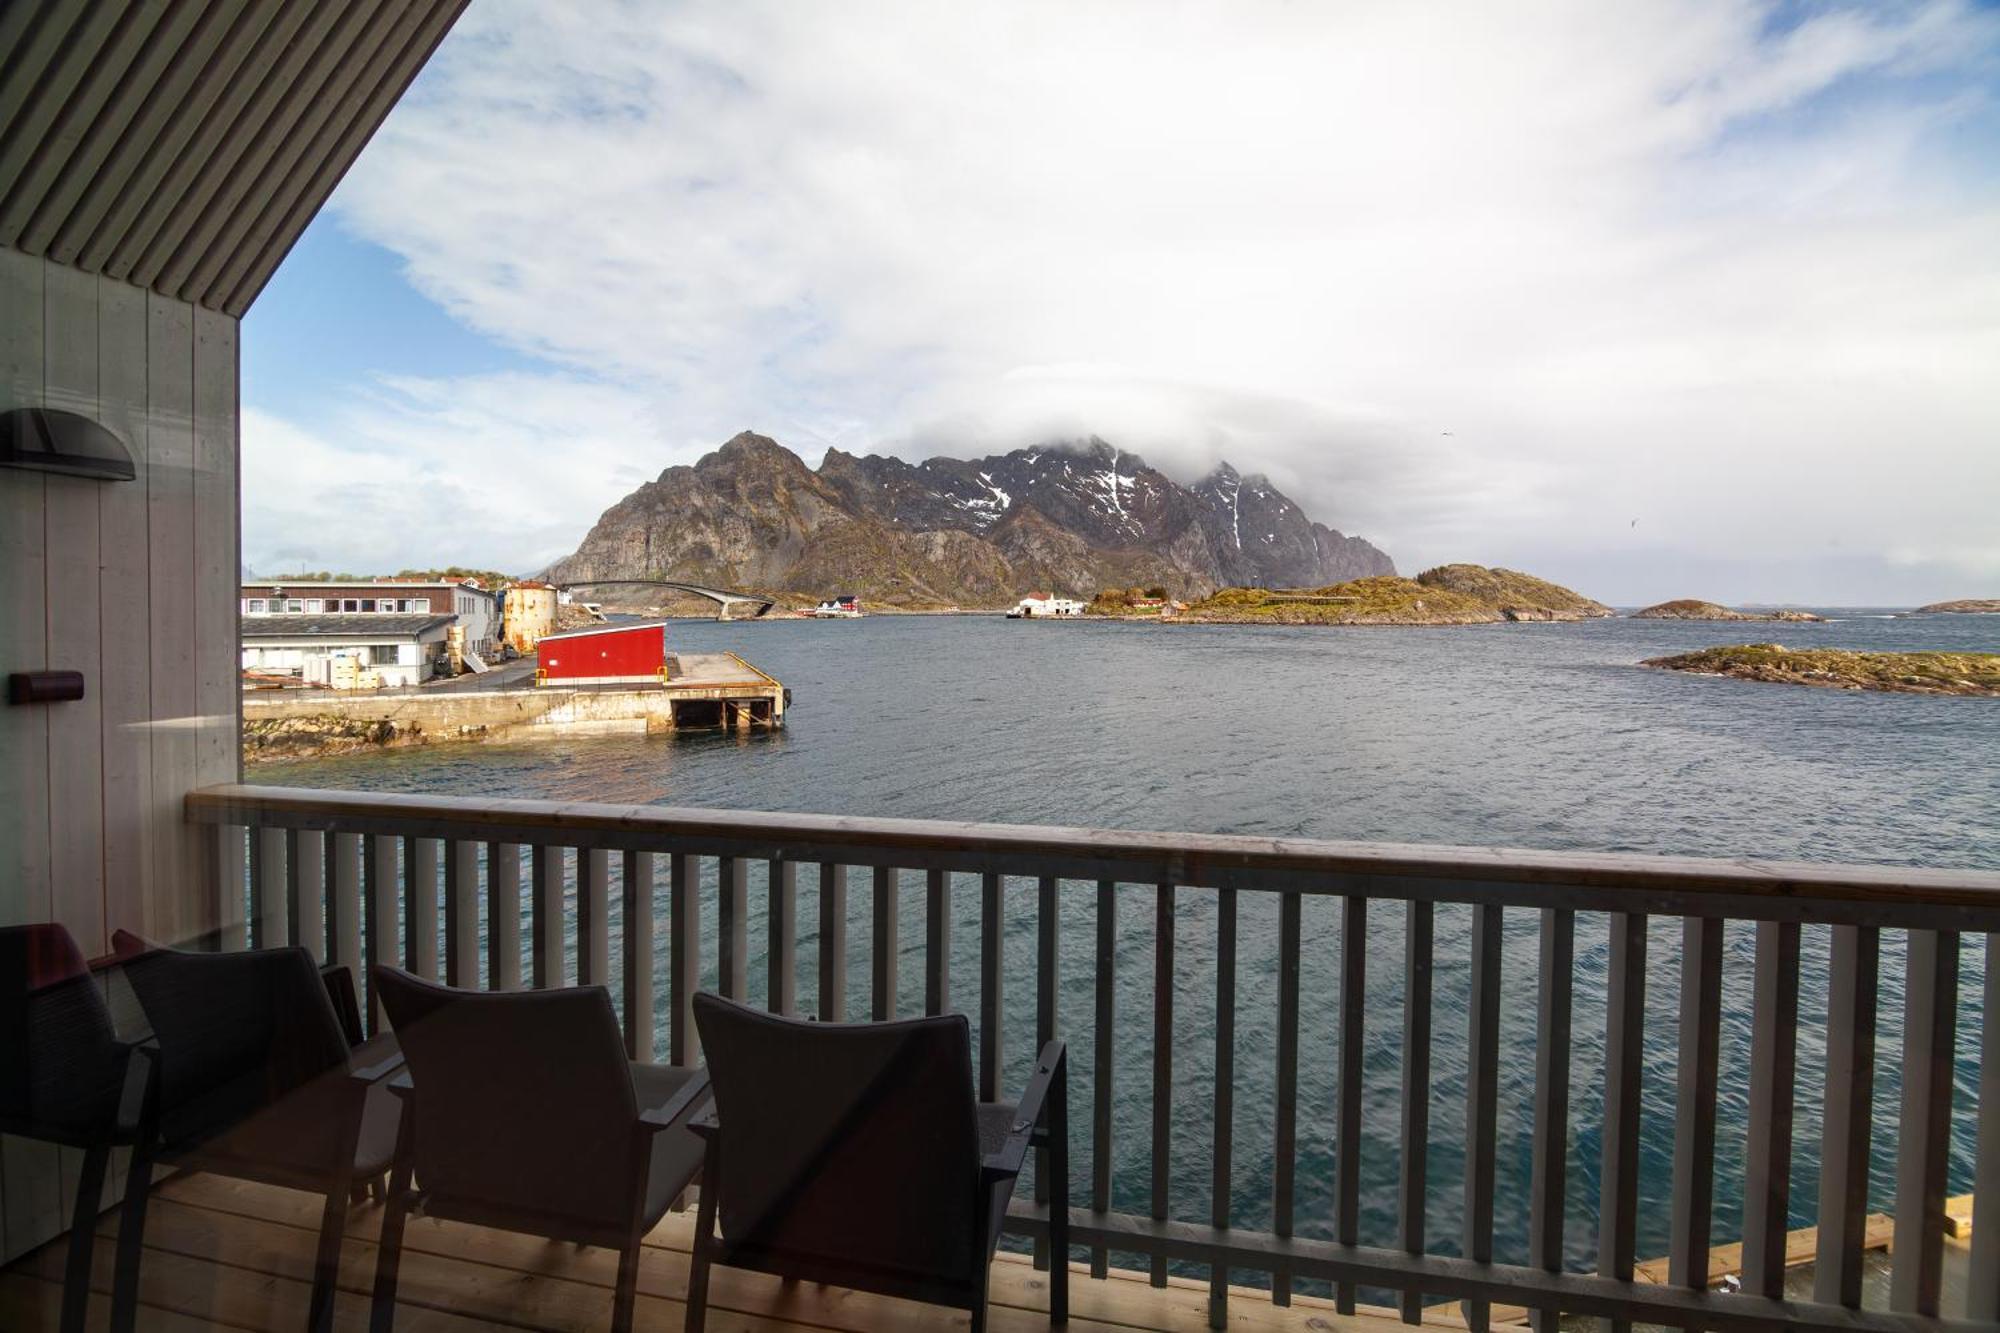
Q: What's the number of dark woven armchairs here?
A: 4